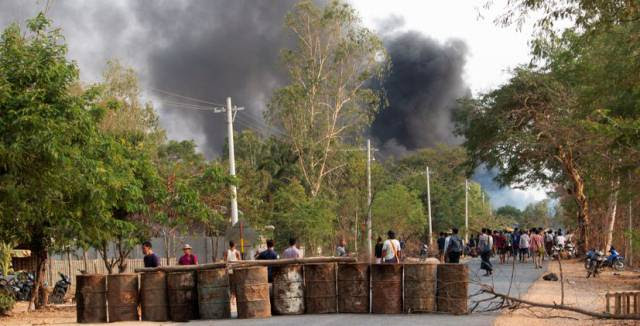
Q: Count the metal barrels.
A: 12